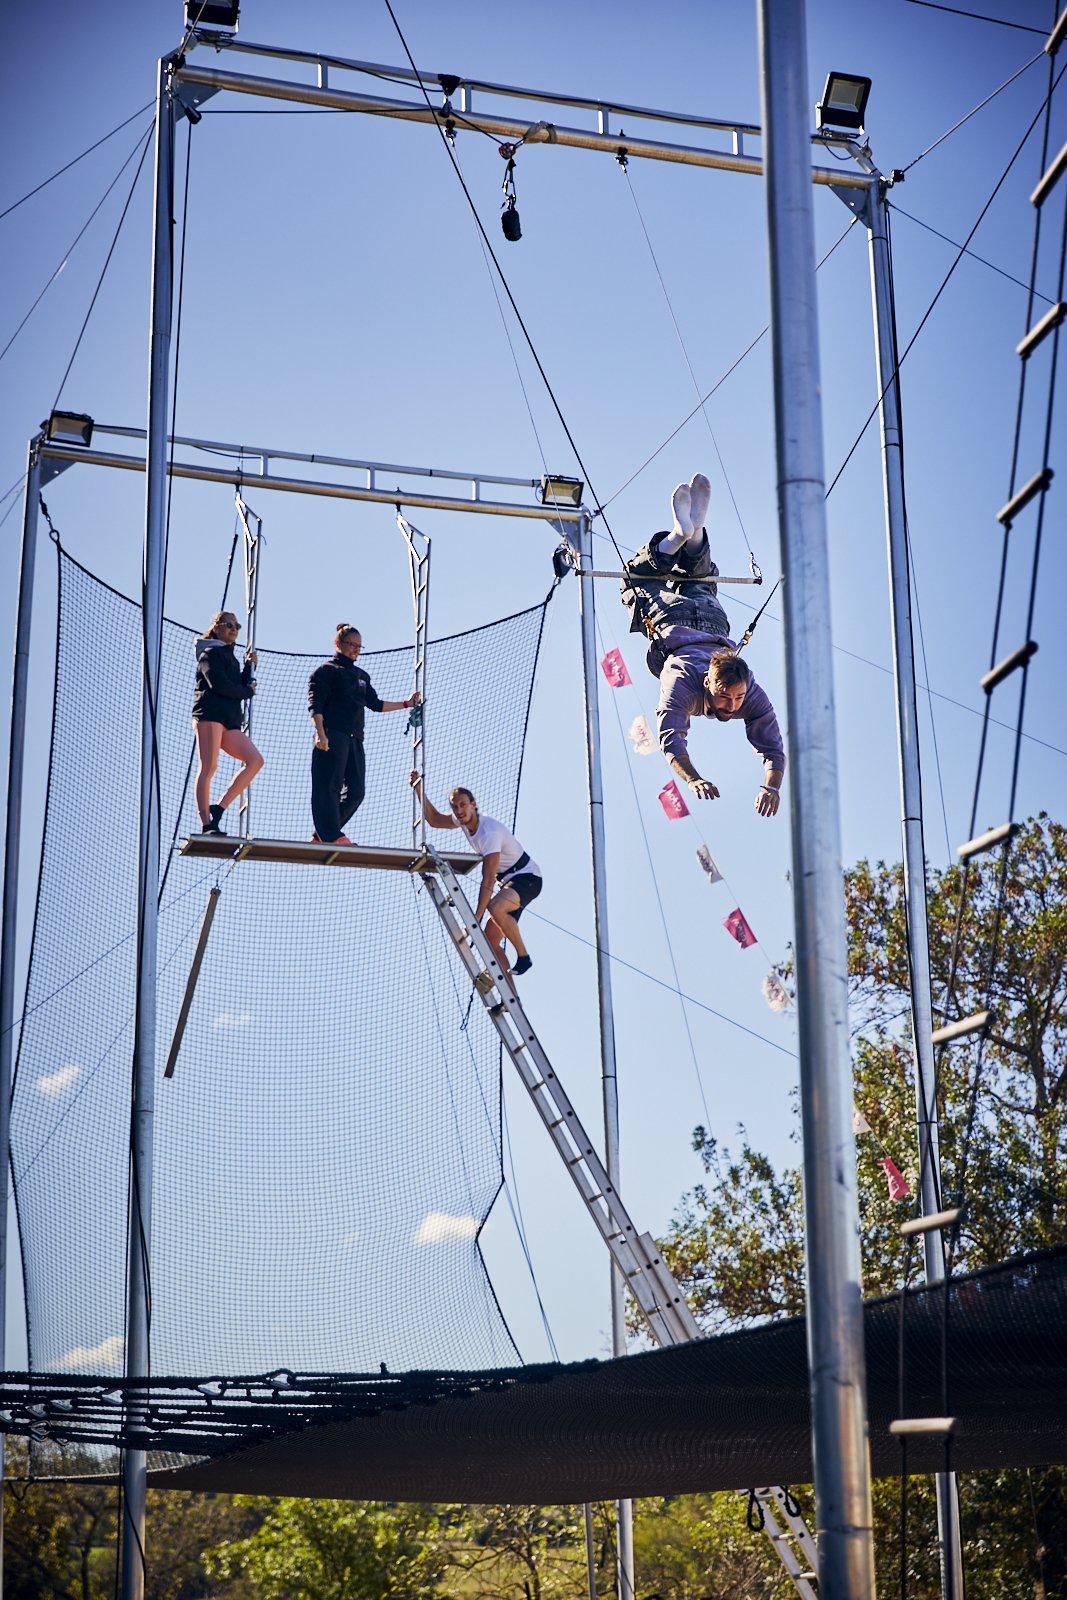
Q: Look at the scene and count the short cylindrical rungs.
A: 9